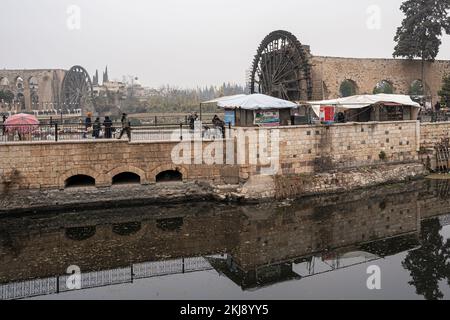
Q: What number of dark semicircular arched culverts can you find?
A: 3